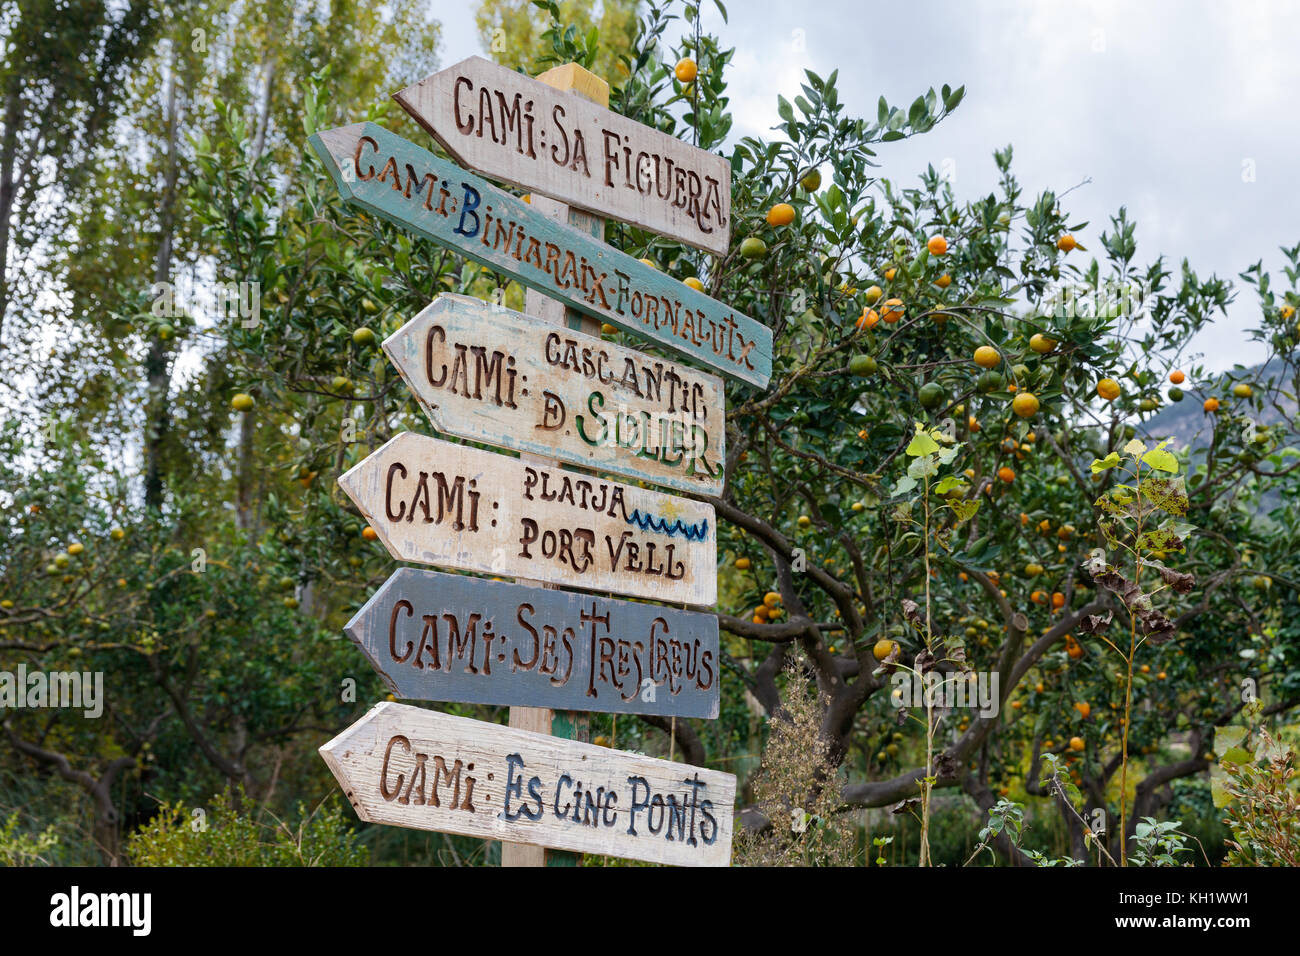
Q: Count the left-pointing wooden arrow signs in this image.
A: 6